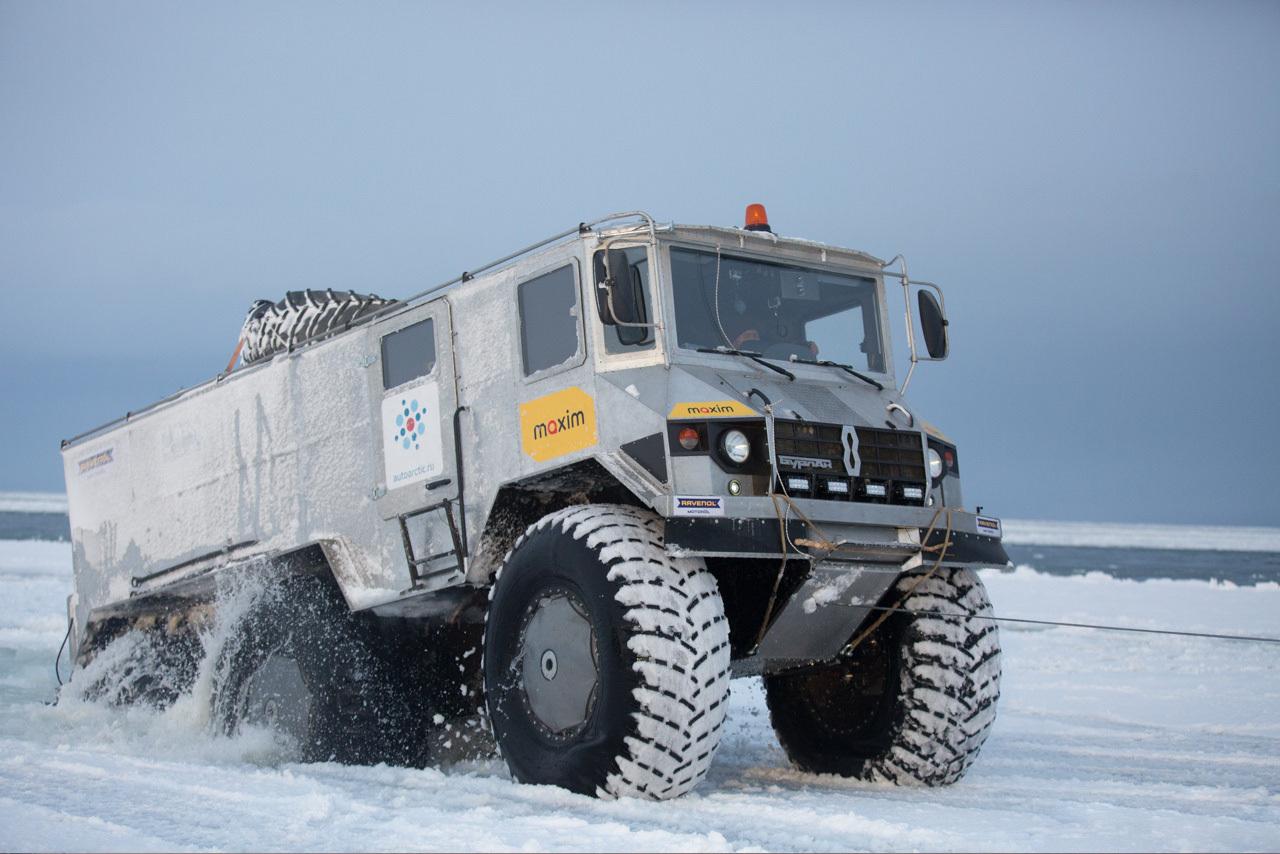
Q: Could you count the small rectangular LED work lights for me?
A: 4